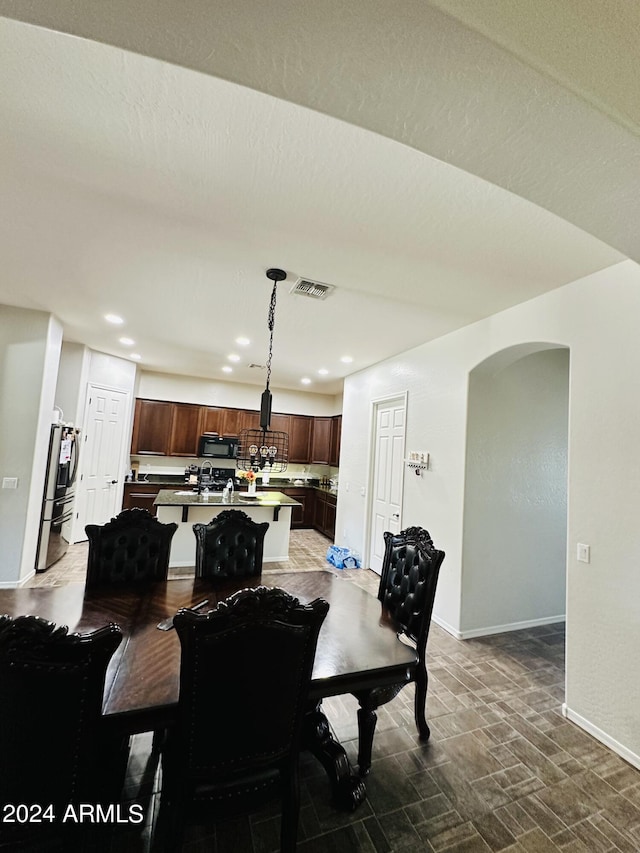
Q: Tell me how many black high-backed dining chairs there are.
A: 5